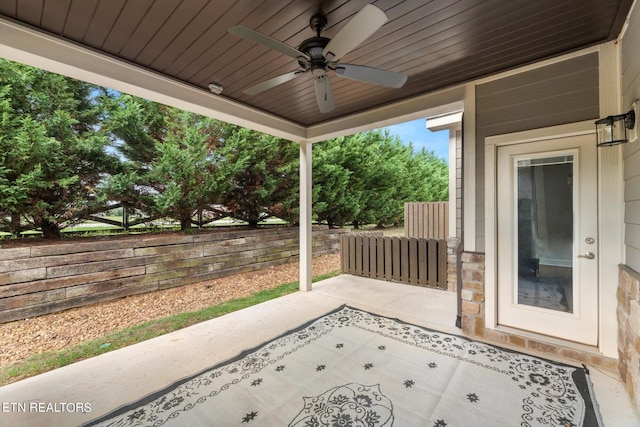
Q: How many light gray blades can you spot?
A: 5